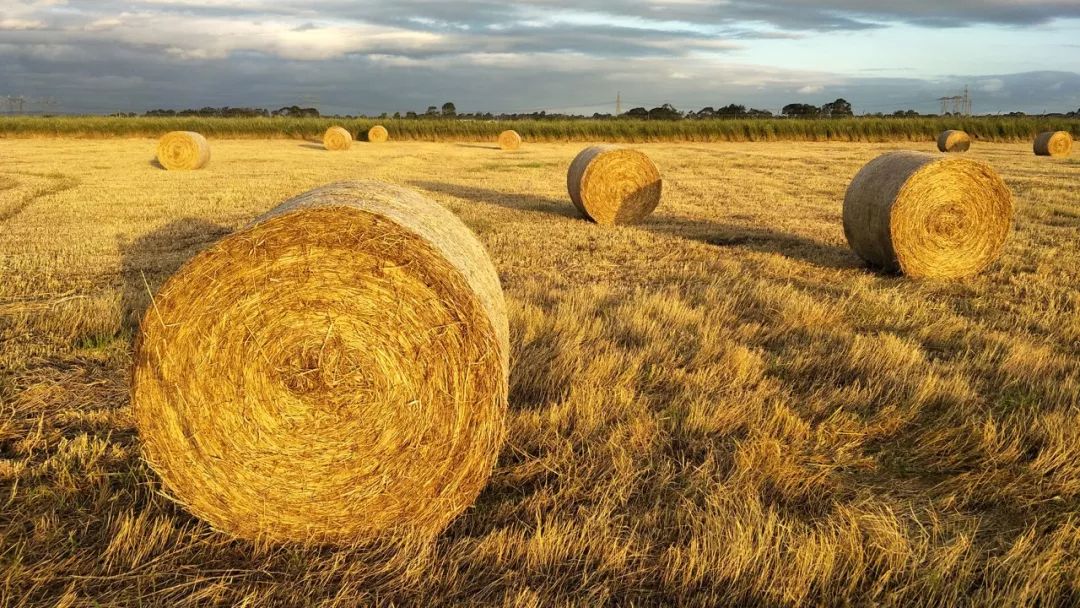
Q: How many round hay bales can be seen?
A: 9